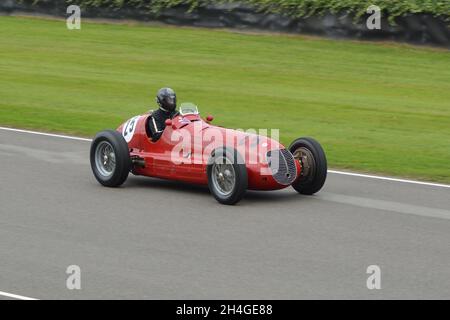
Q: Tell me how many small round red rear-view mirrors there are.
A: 2